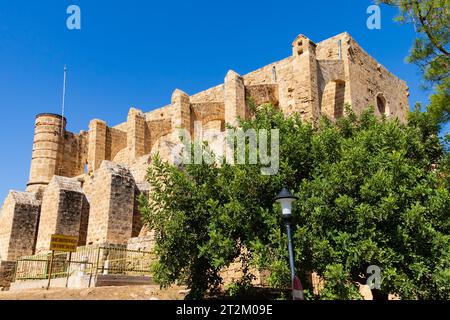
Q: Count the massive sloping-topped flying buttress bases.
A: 3